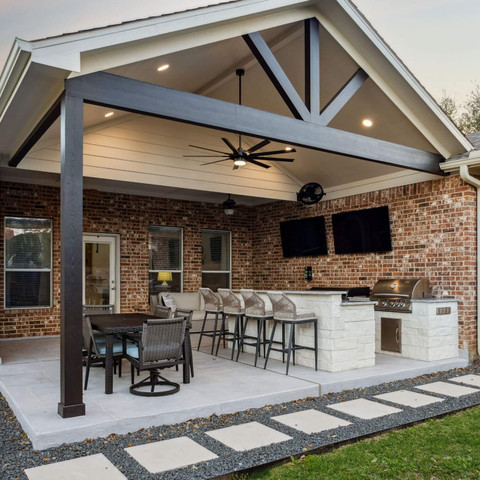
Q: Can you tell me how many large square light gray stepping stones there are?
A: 8